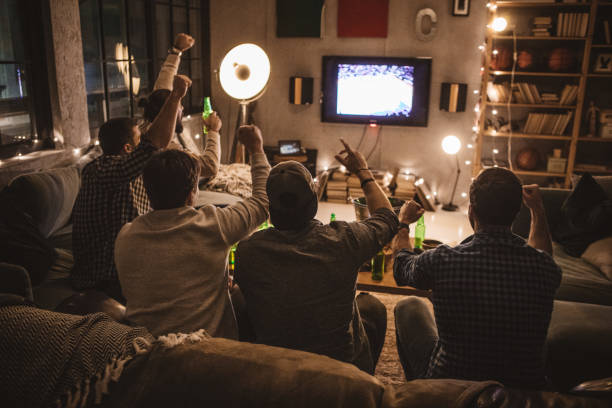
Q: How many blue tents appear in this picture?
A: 0